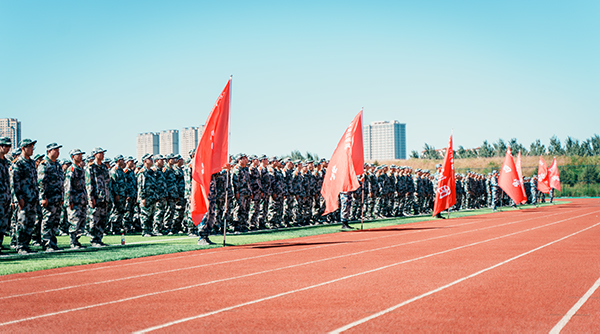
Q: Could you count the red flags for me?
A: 7